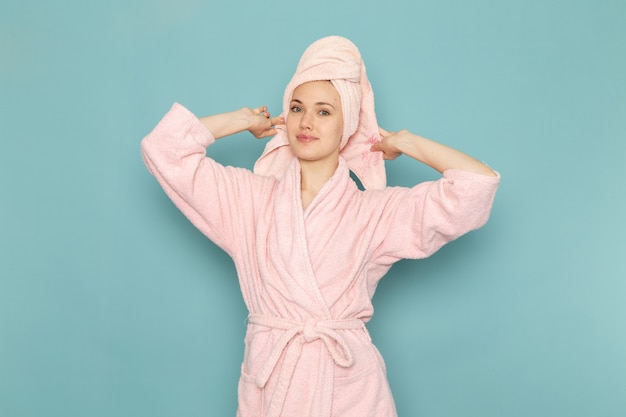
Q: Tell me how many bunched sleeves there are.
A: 2